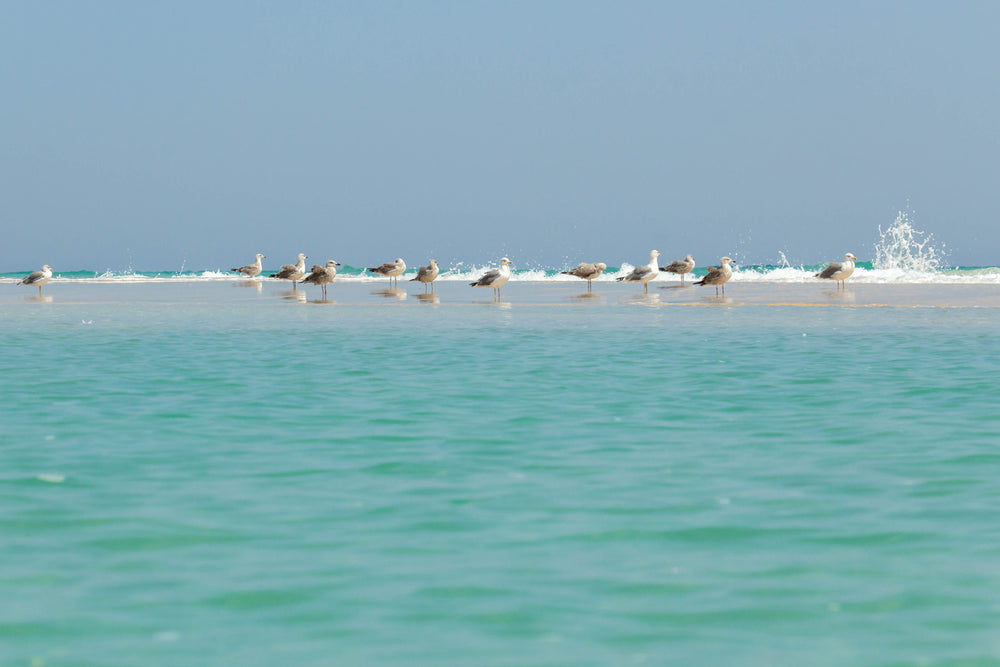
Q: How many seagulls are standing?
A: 12